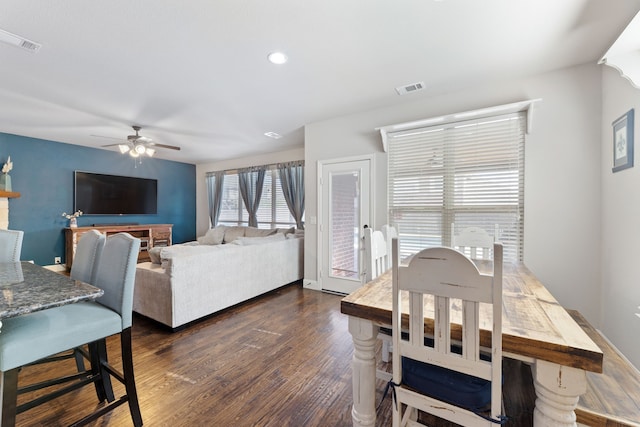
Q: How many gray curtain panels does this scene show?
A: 3